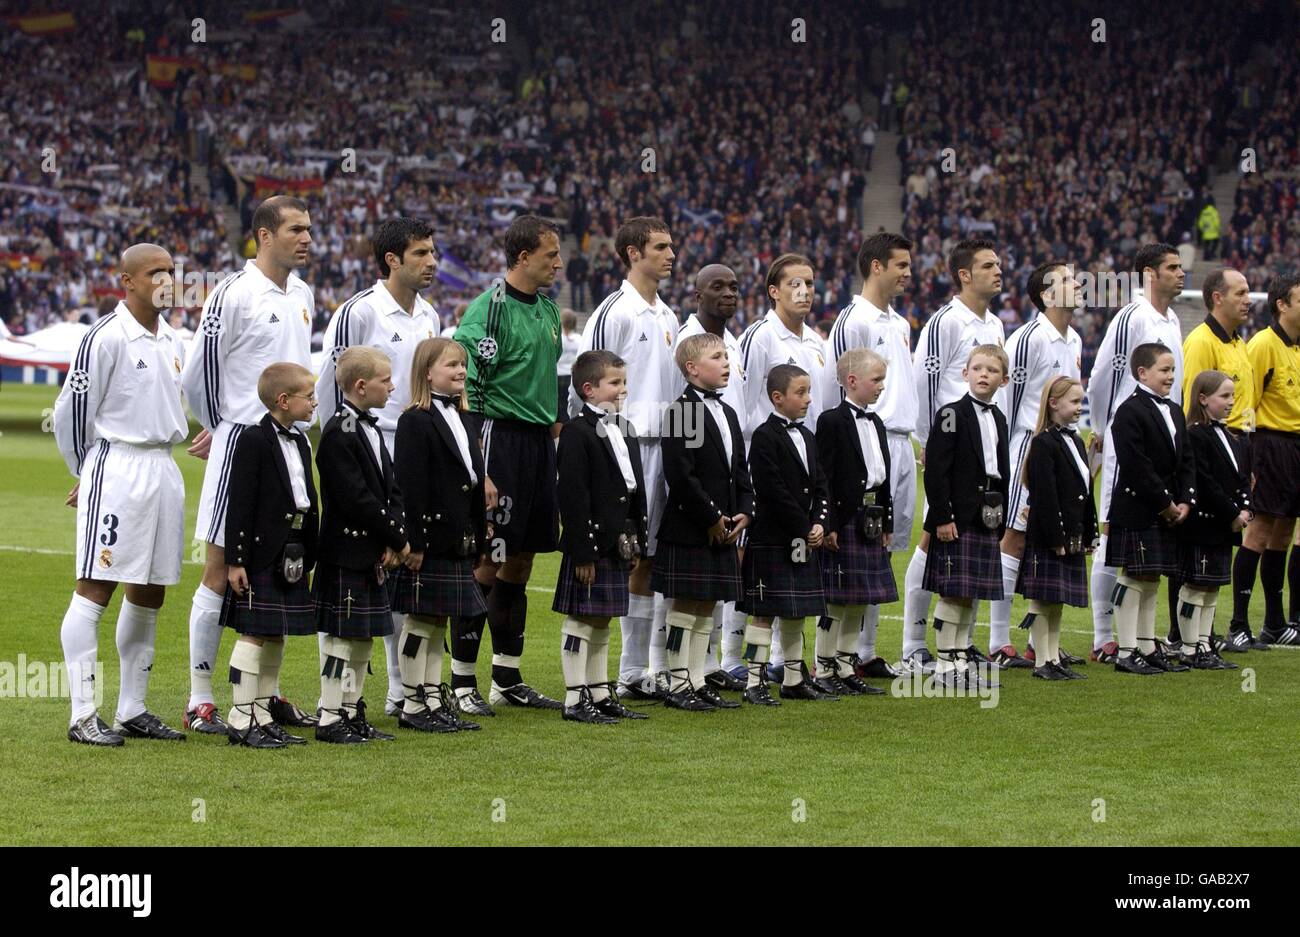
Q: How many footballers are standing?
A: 11